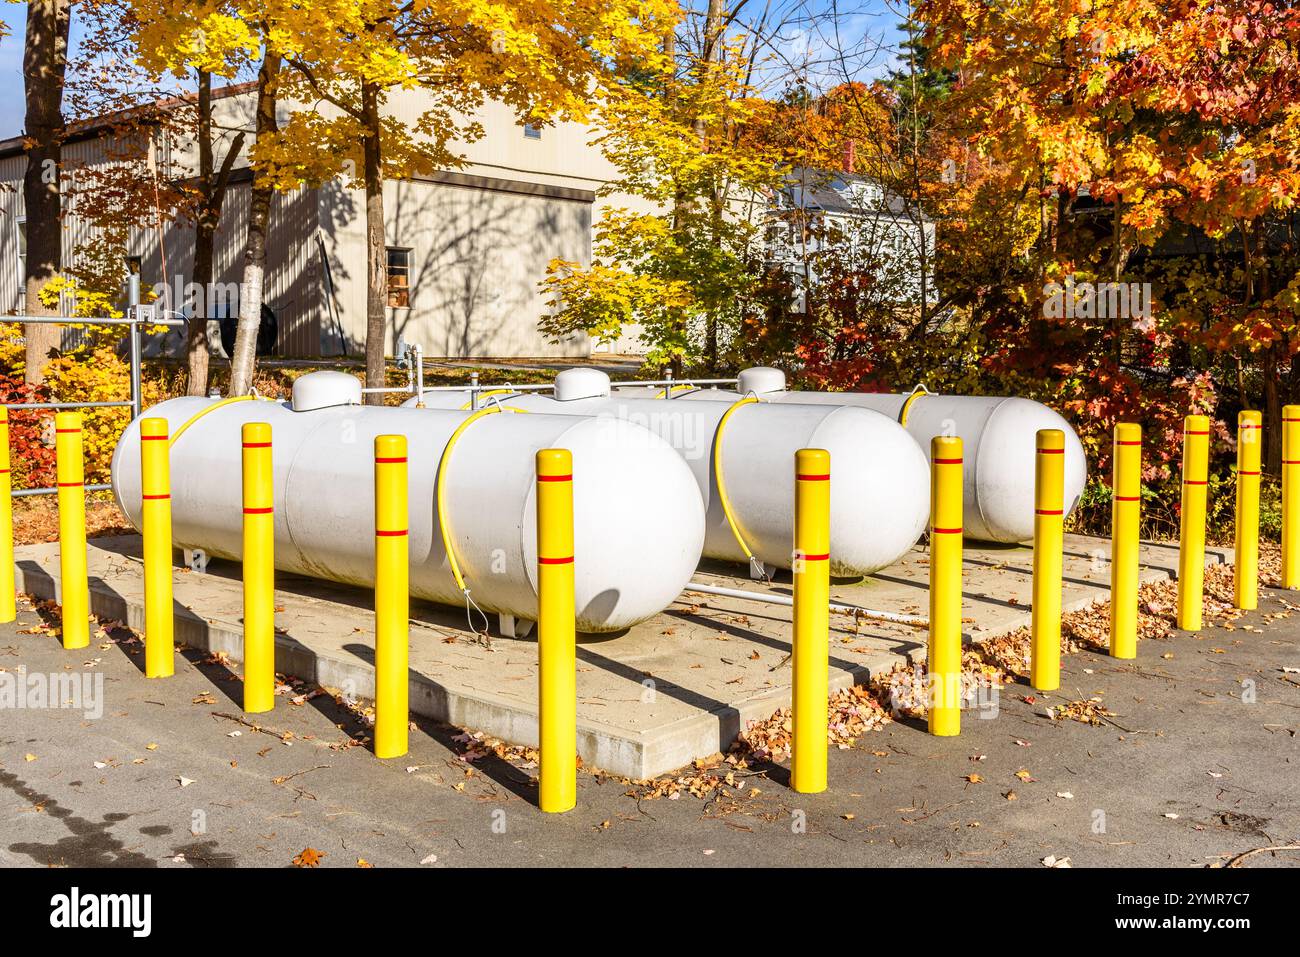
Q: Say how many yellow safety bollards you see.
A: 13